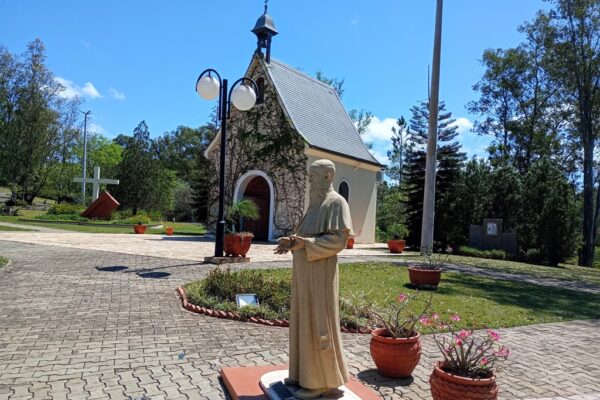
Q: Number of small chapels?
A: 1